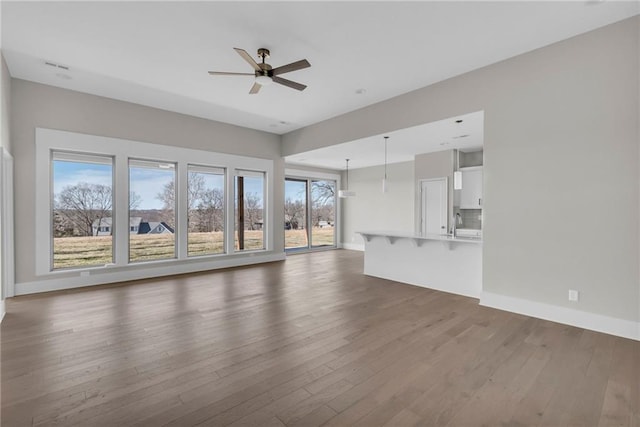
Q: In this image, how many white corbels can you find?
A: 4